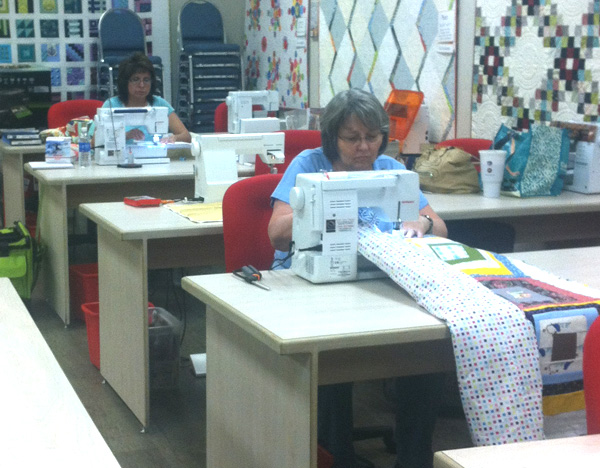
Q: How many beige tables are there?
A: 6